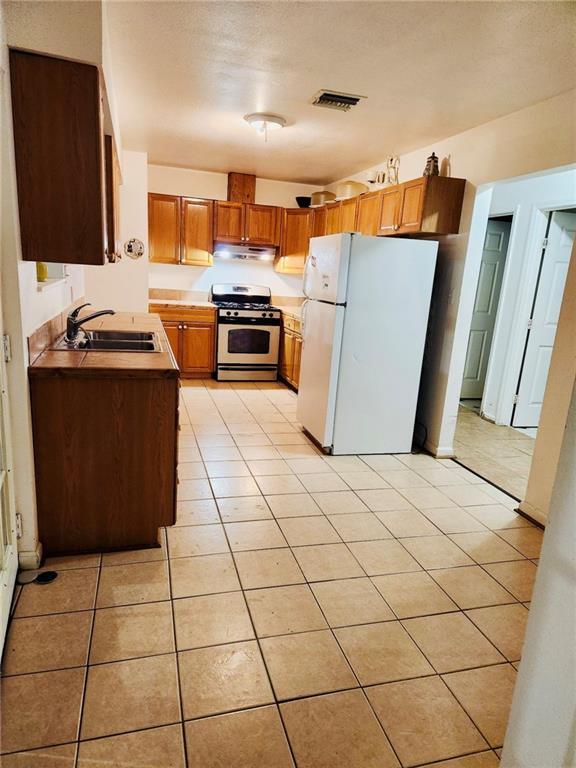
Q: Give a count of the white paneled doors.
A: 2